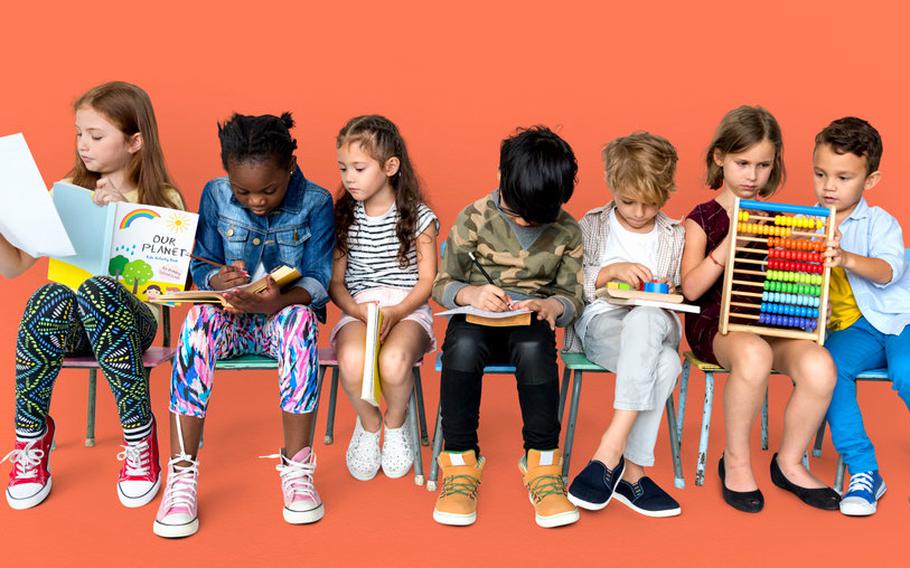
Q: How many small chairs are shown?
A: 7